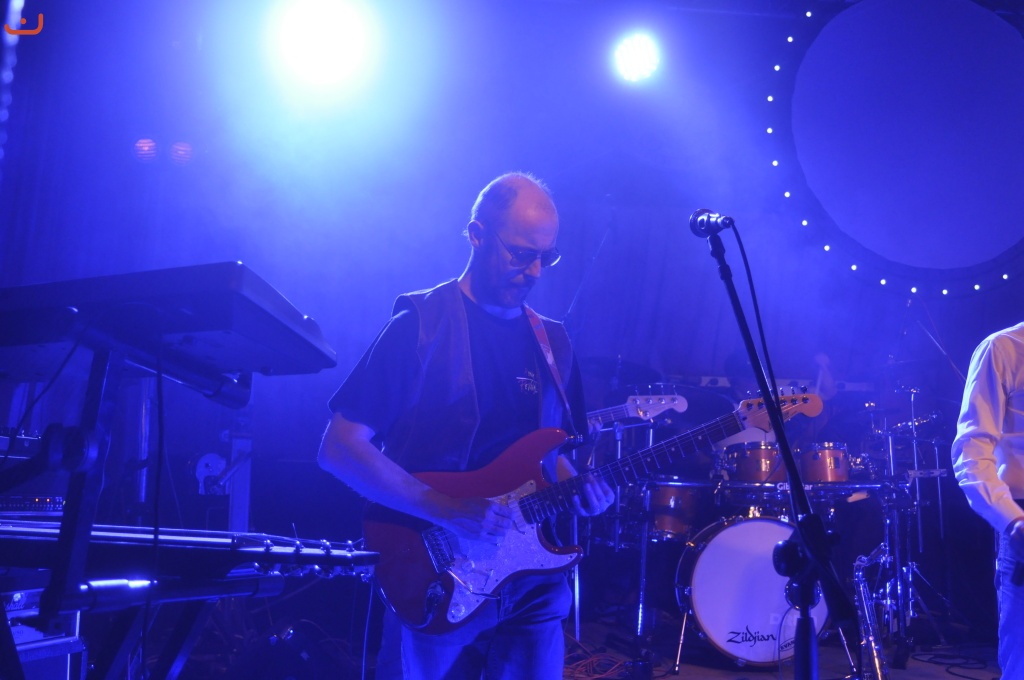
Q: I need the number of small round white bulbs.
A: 15